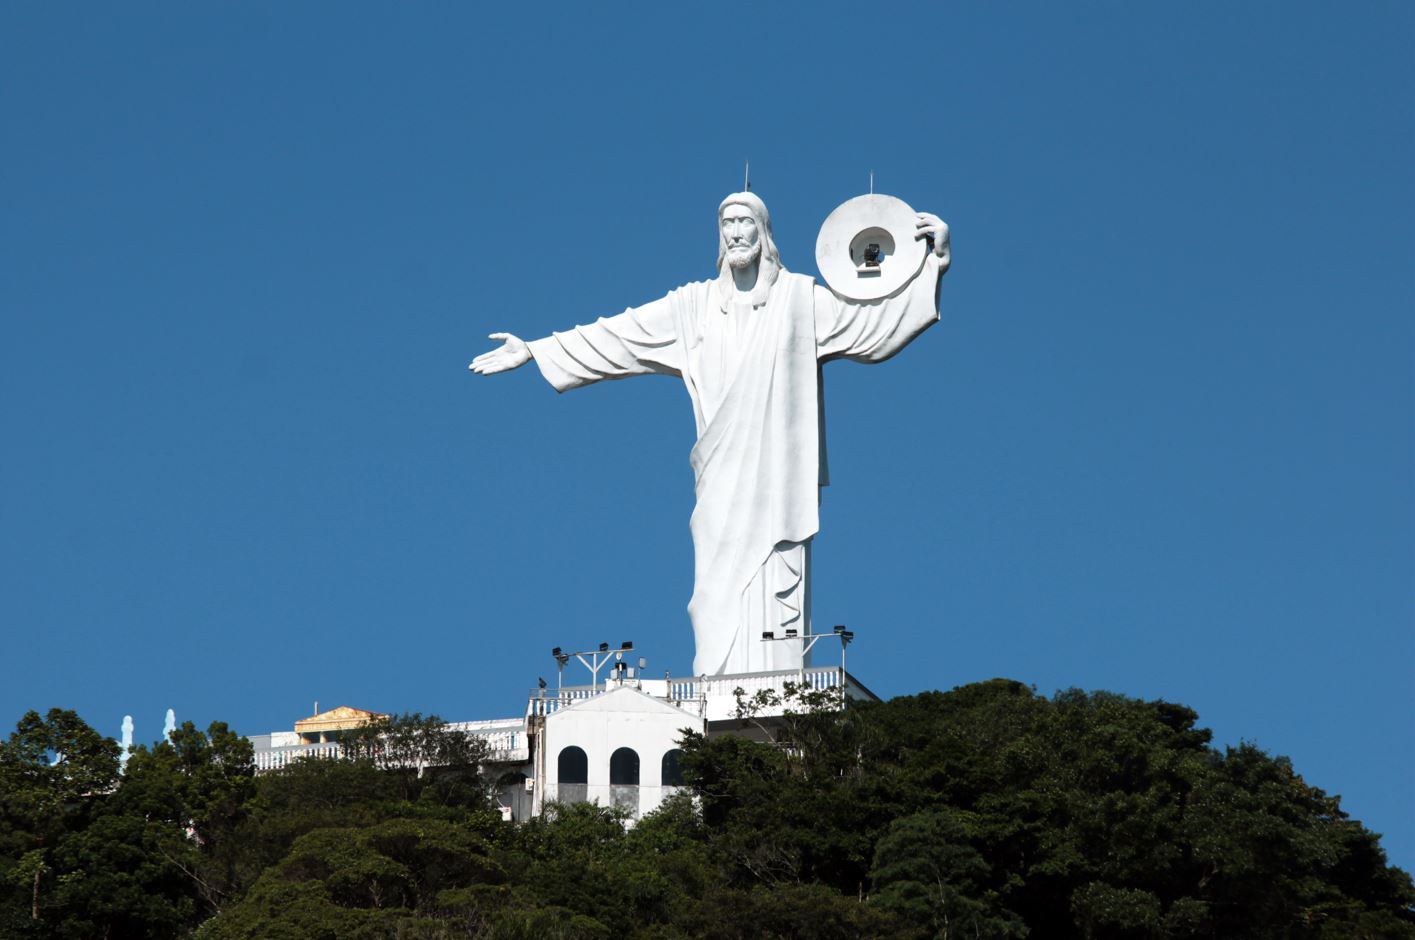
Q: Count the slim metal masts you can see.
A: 2